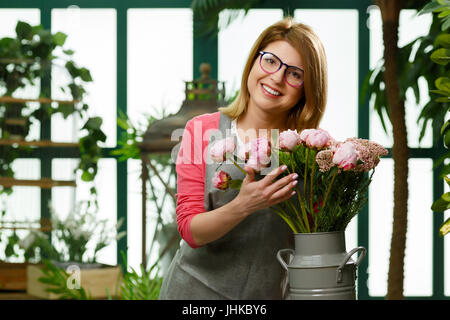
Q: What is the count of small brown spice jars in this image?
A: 0